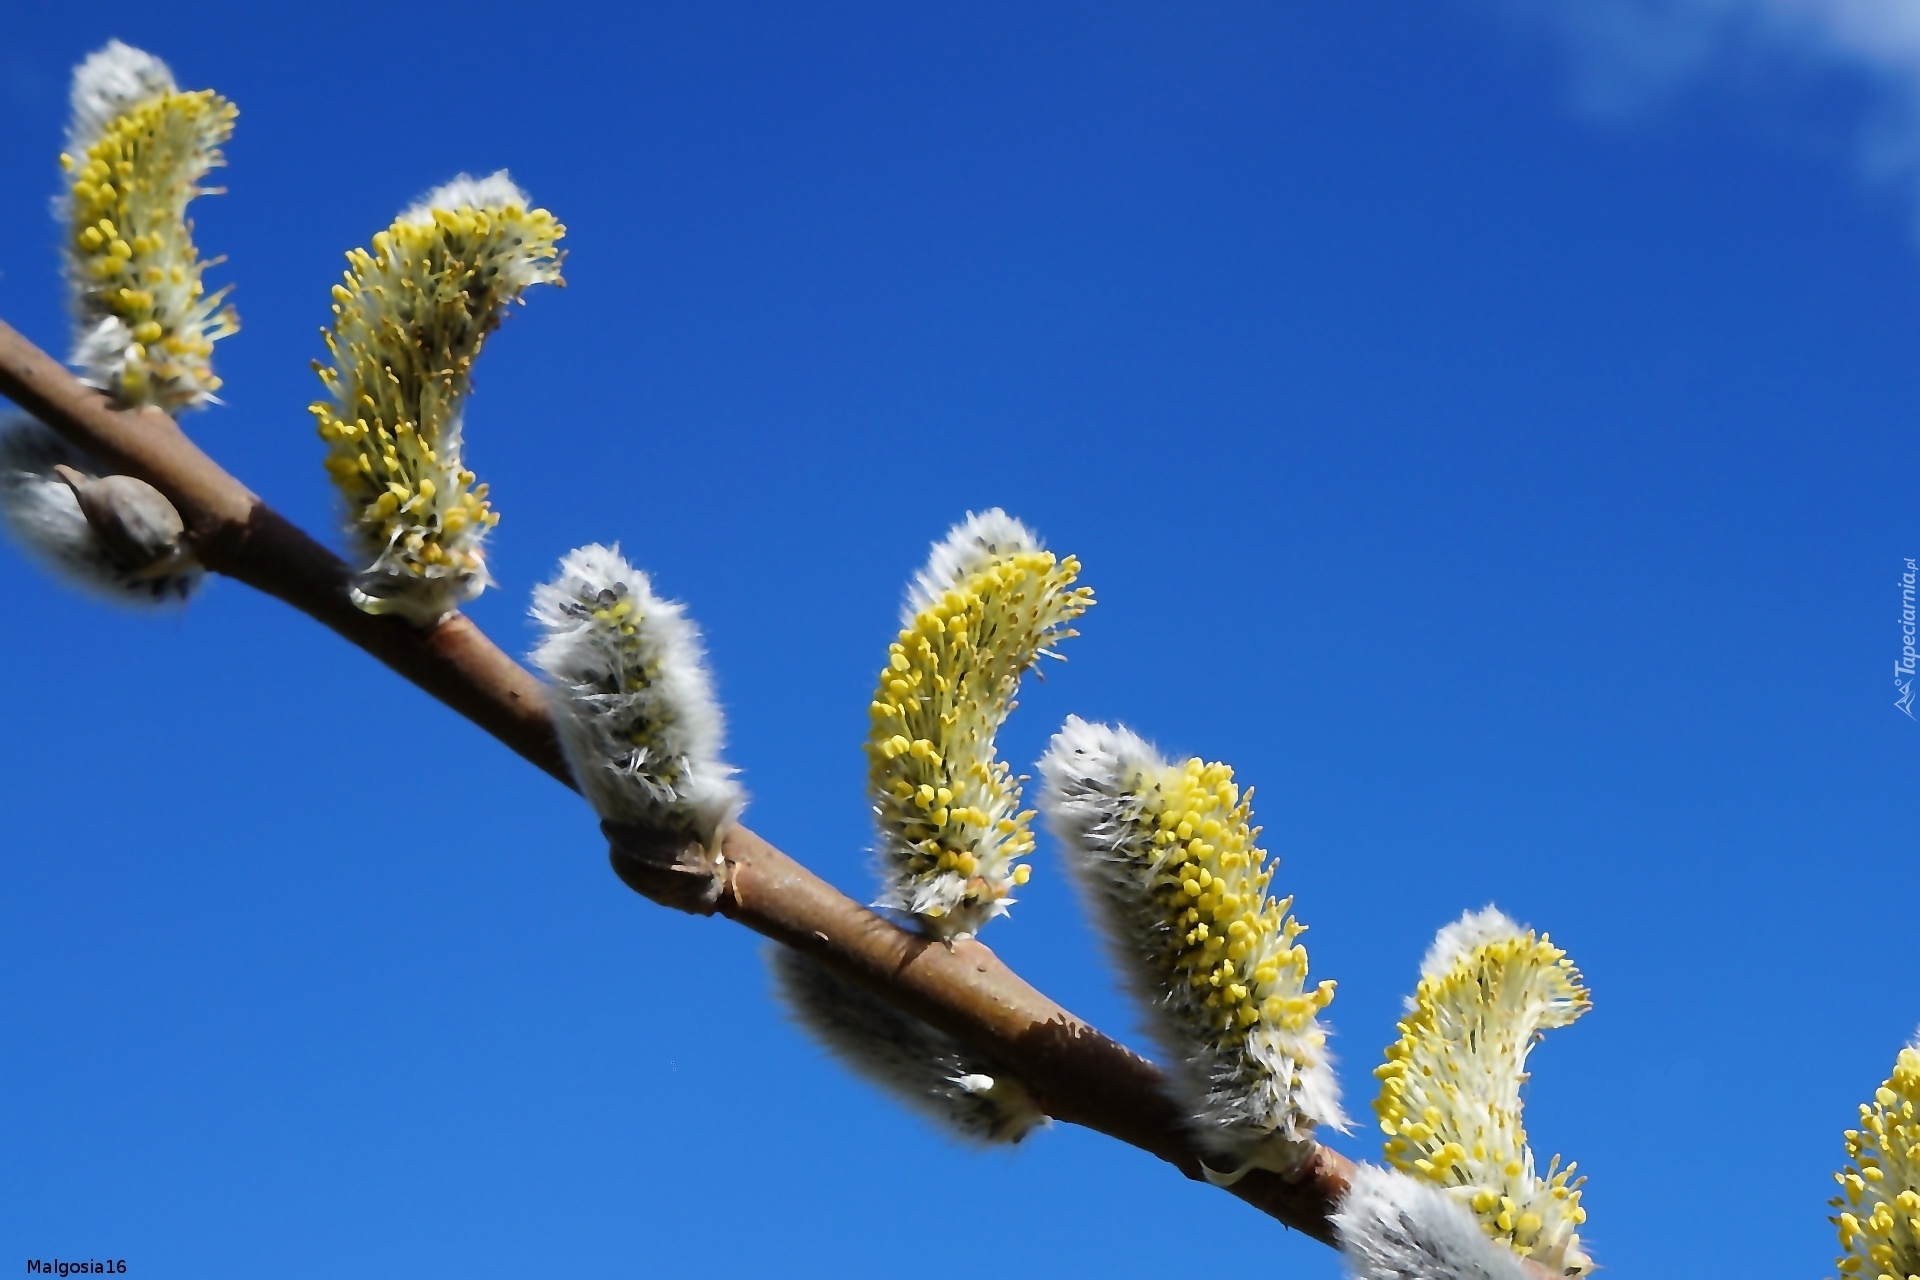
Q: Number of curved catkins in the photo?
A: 4